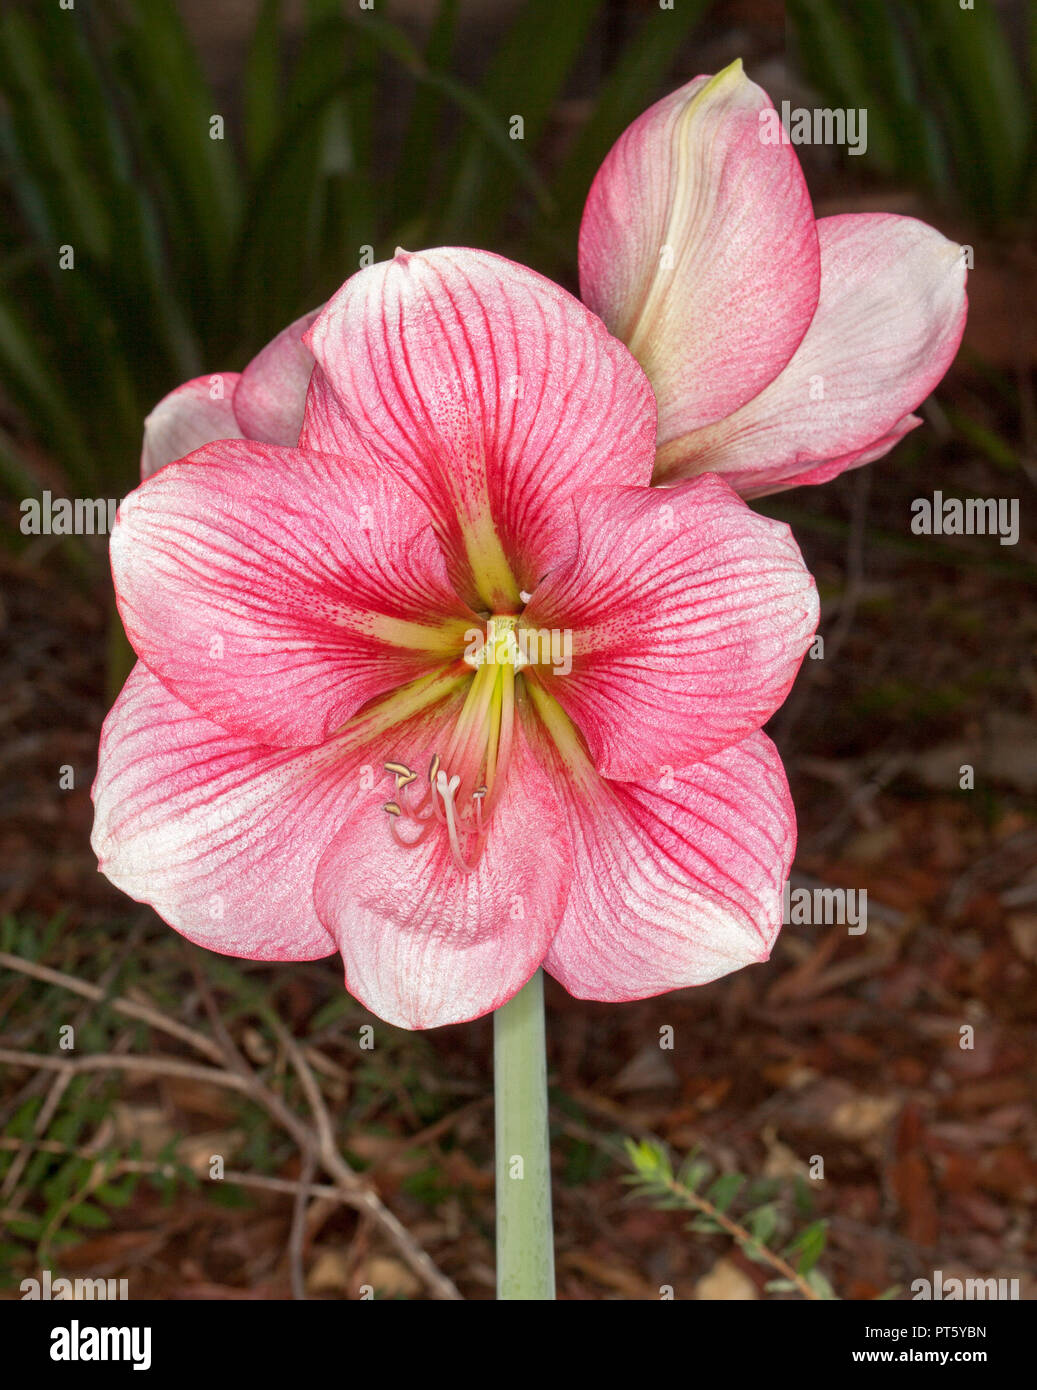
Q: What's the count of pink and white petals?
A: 11